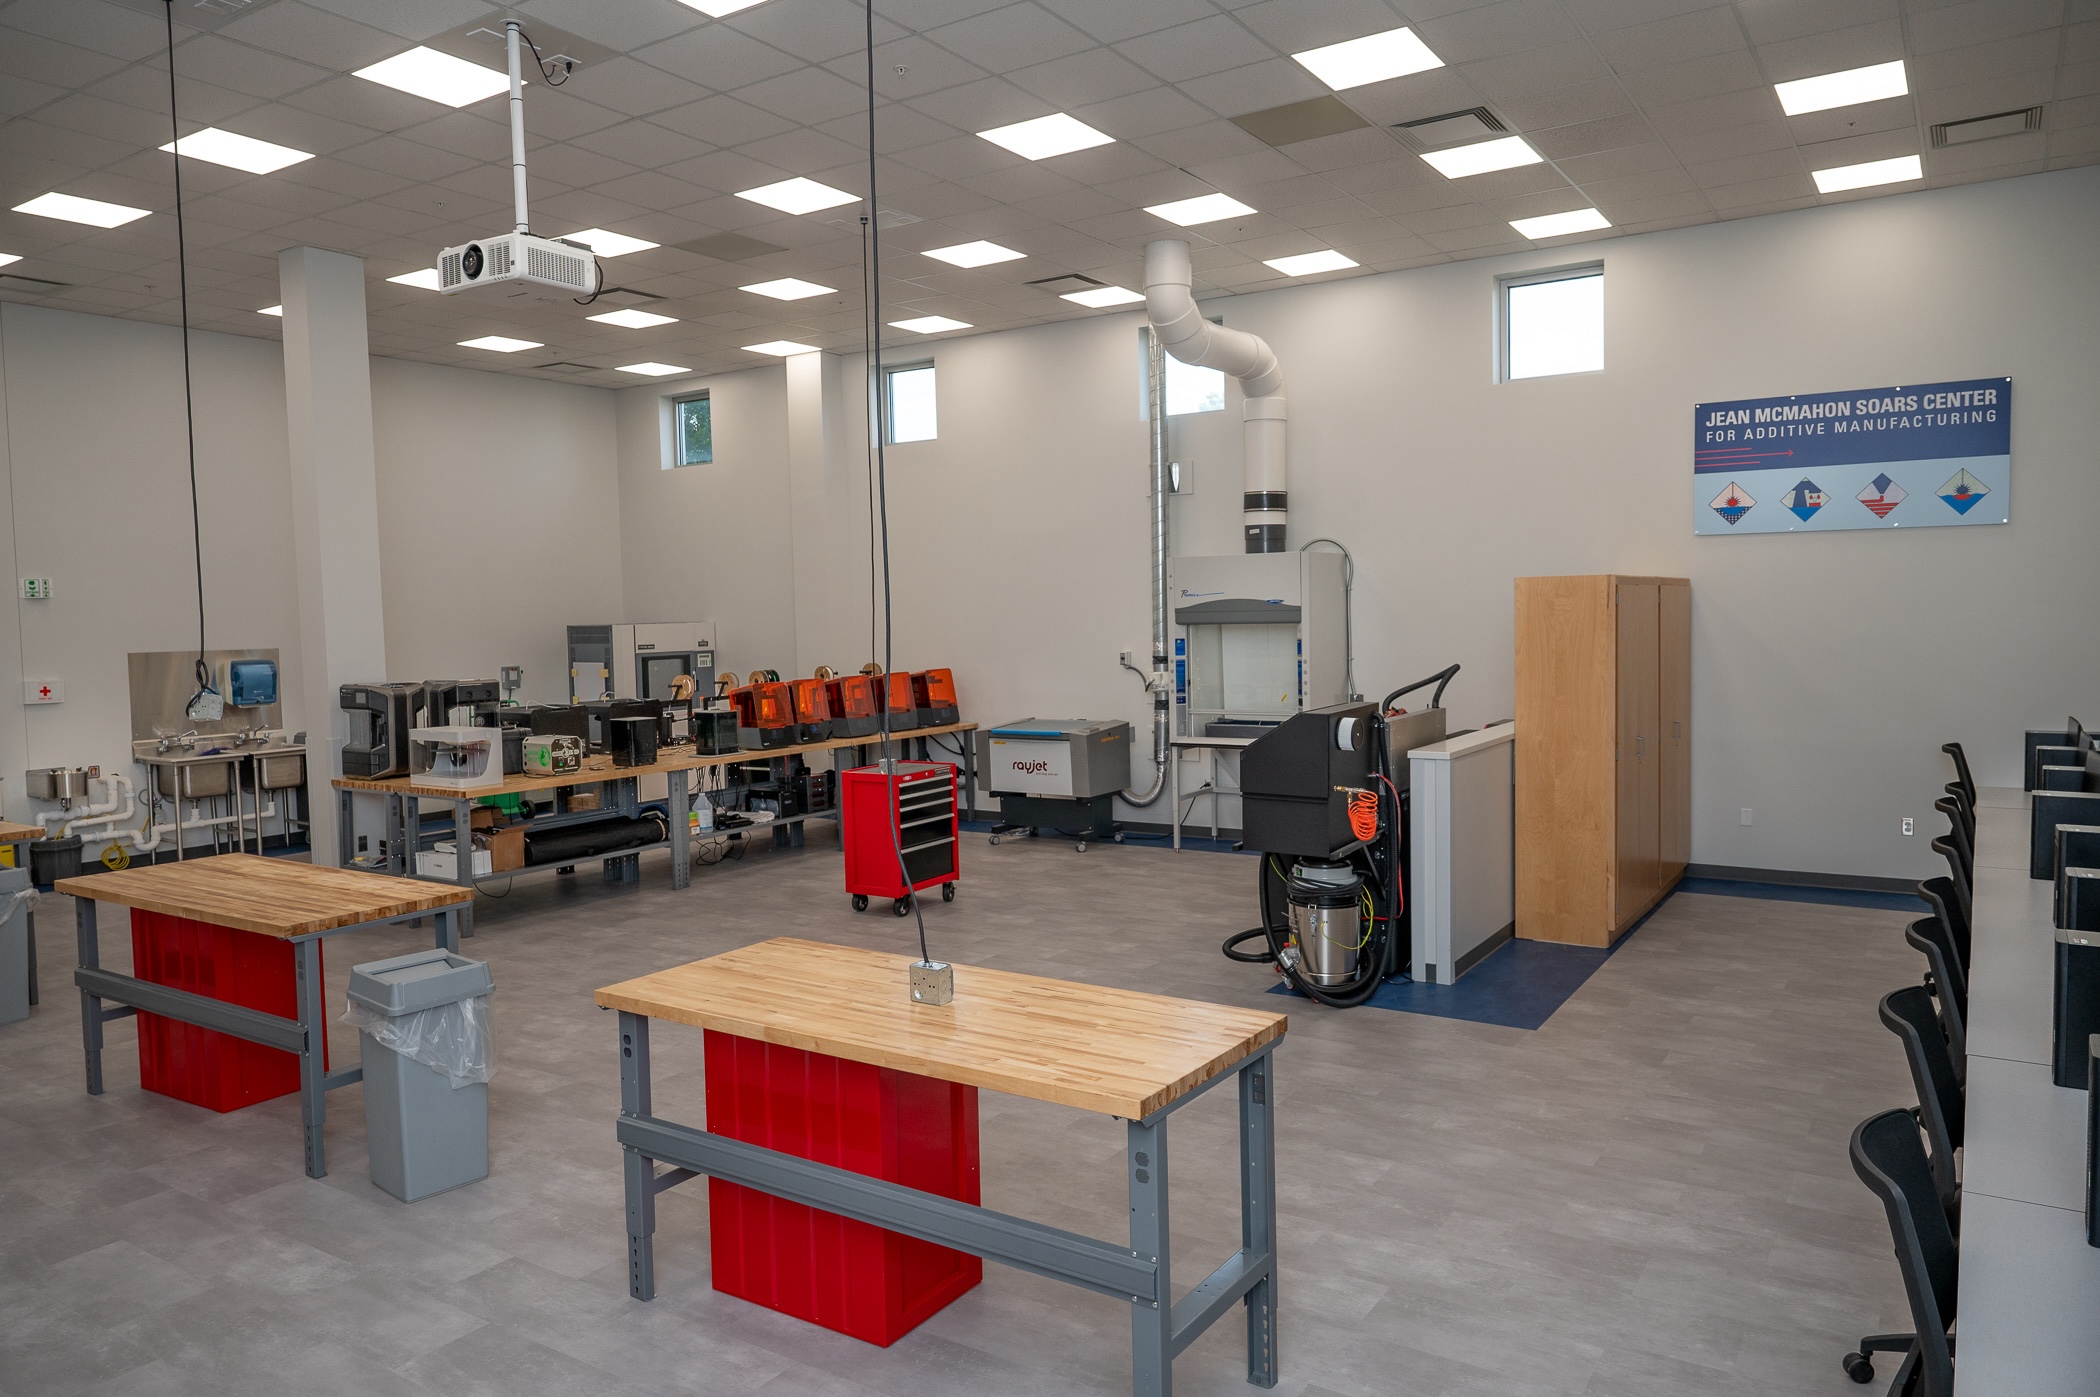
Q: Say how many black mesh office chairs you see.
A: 8